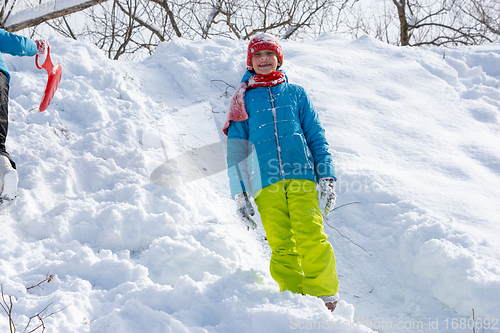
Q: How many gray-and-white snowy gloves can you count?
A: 2